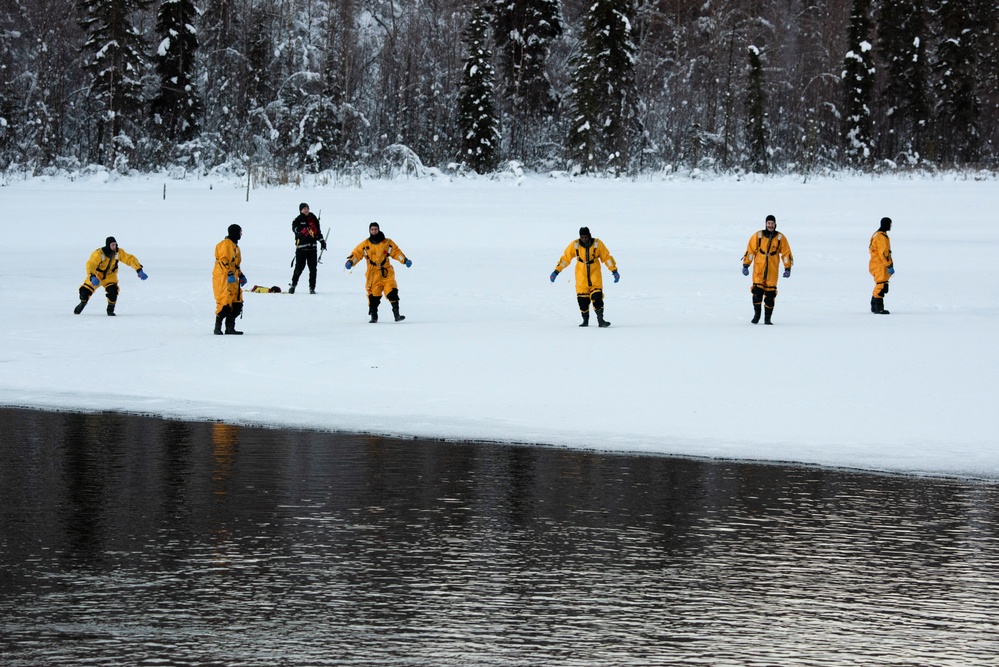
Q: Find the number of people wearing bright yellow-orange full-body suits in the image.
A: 6